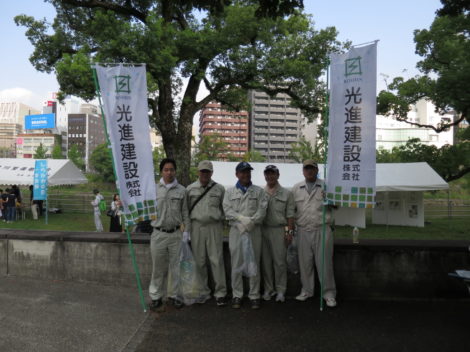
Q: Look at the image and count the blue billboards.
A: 1